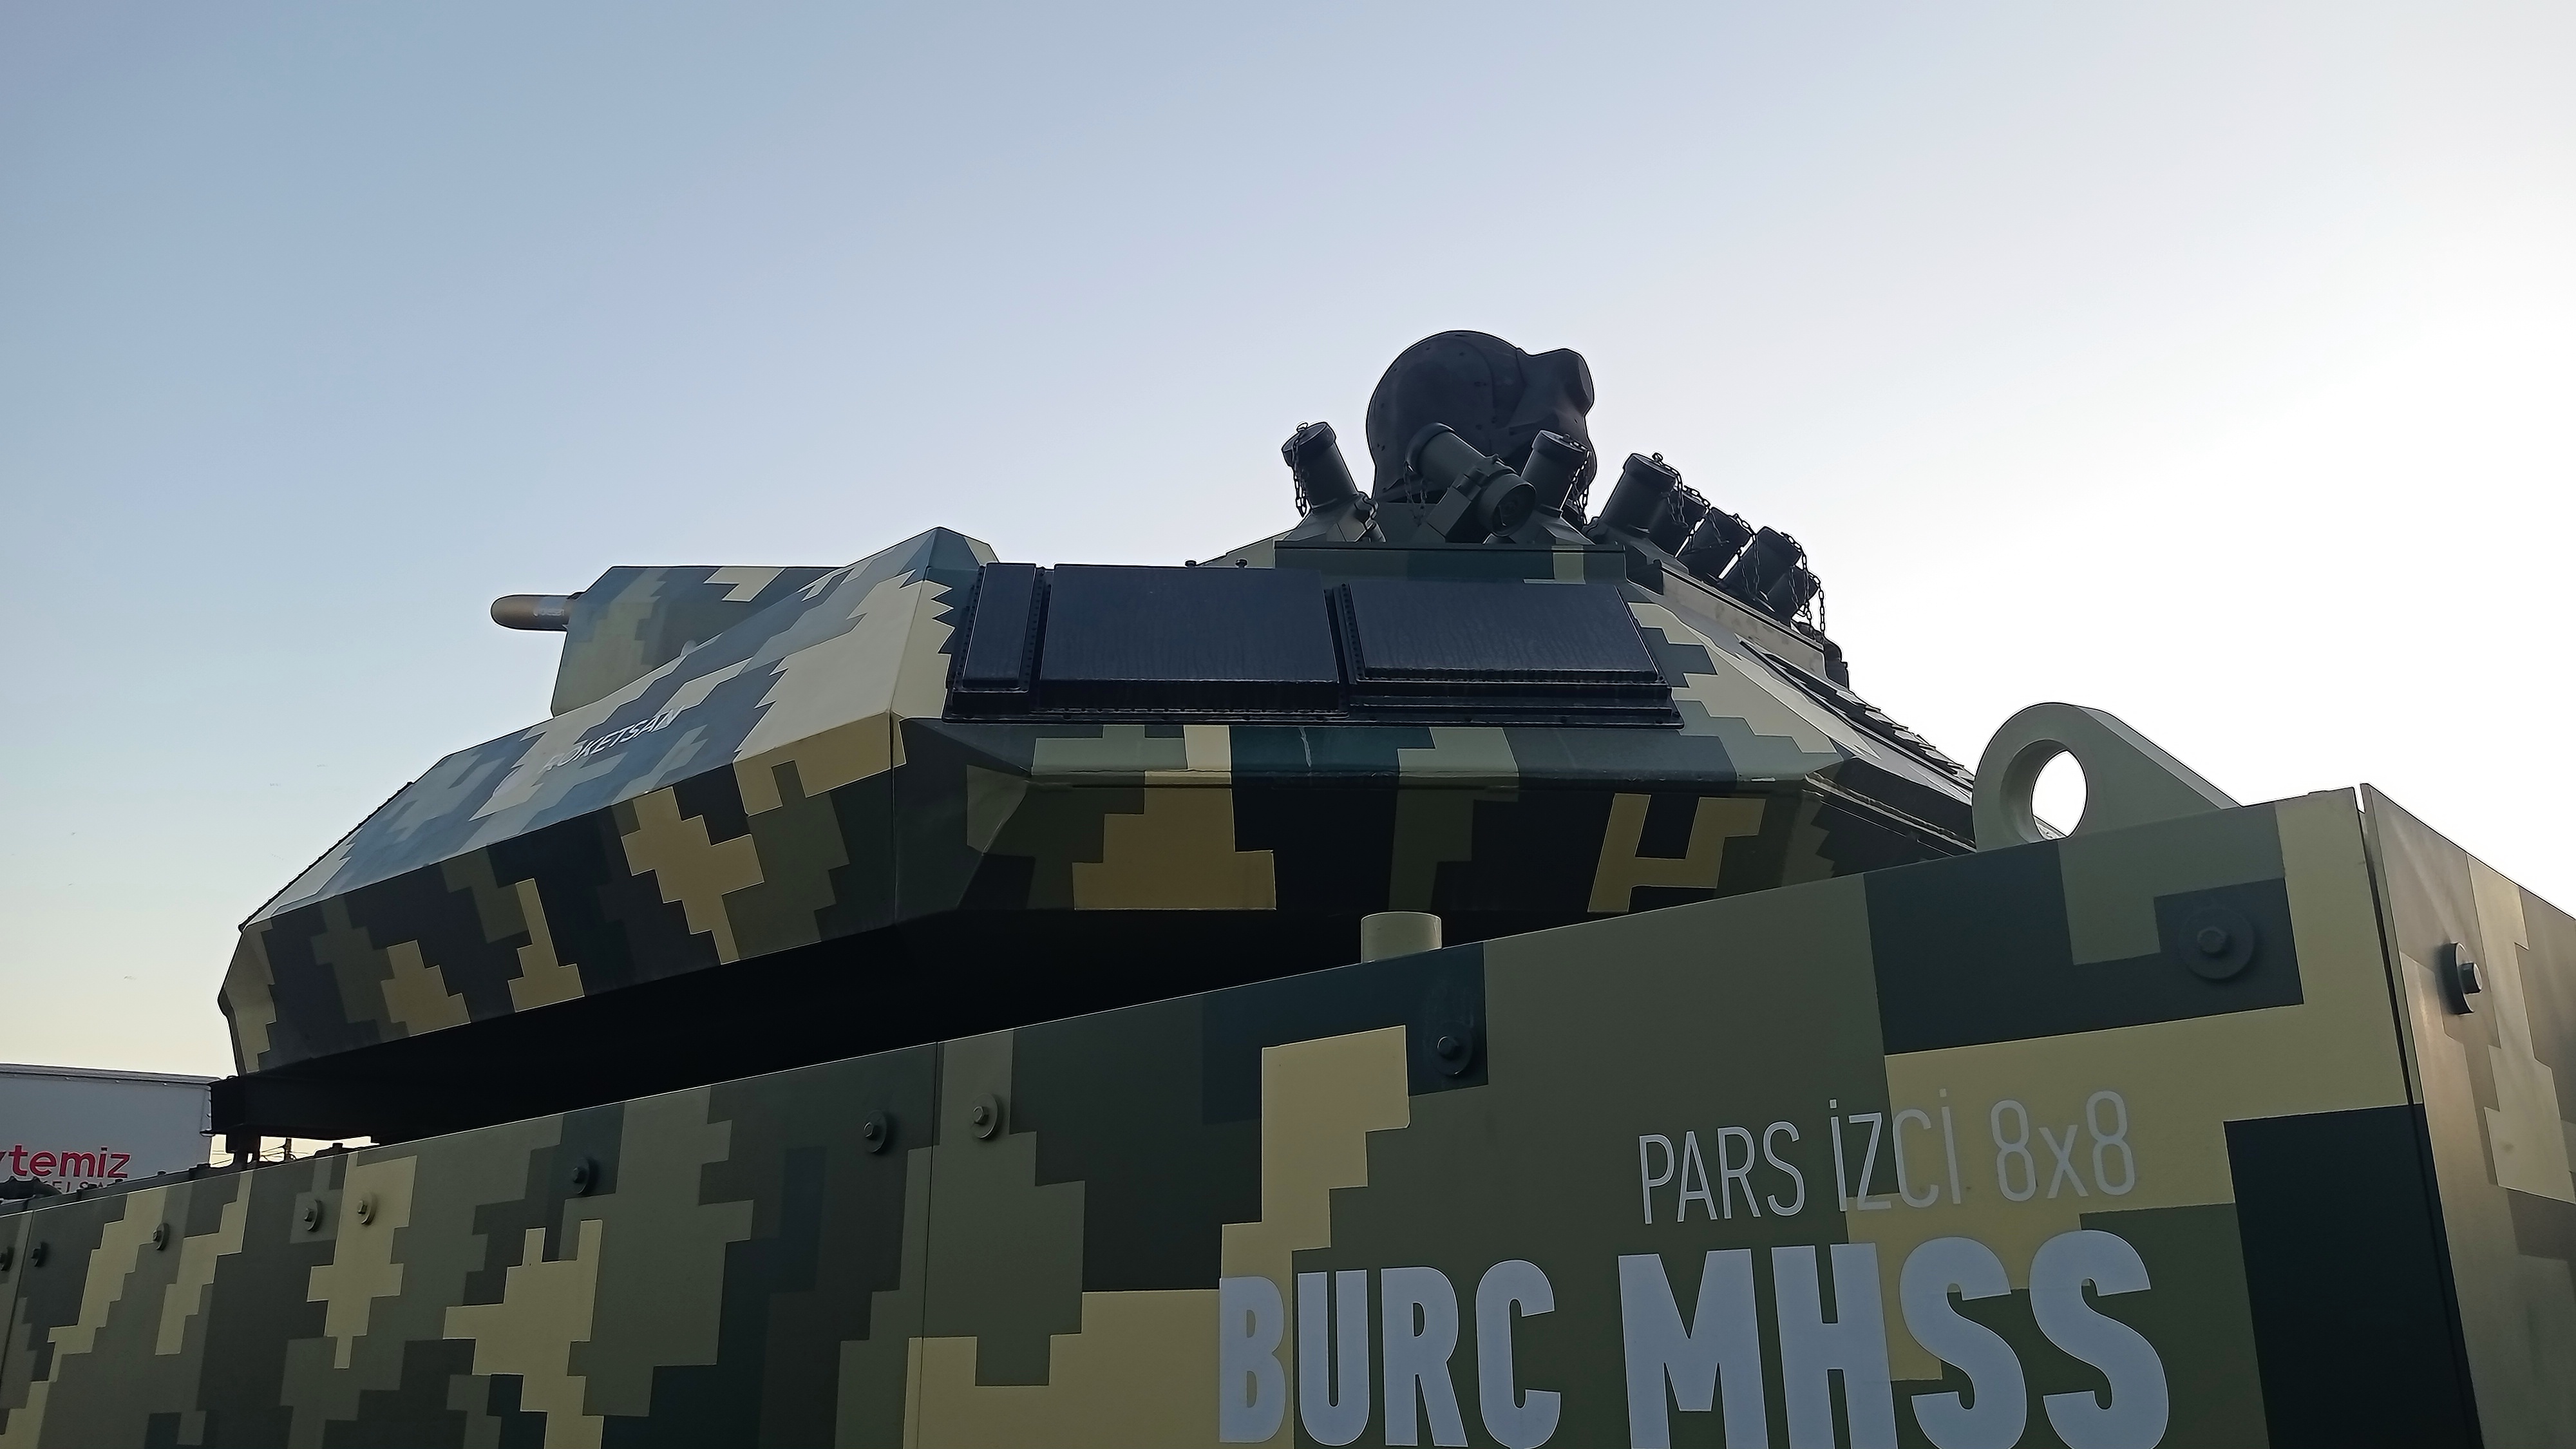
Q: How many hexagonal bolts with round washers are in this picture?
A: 11